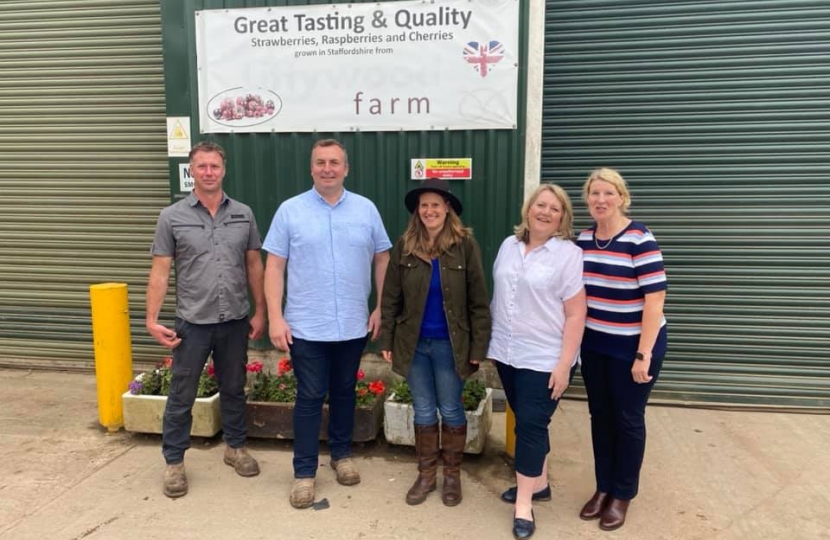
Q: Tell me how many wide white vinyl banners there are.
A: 1